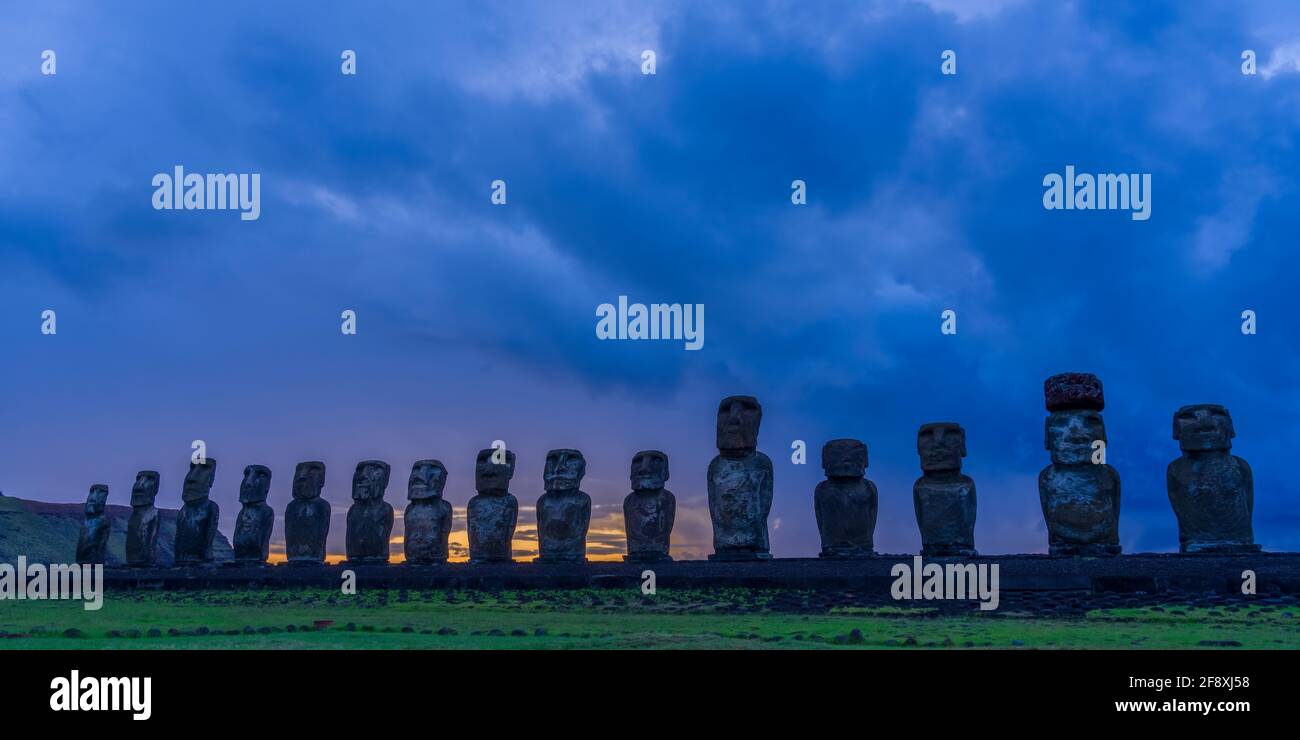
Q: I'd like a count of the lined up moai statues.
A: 15